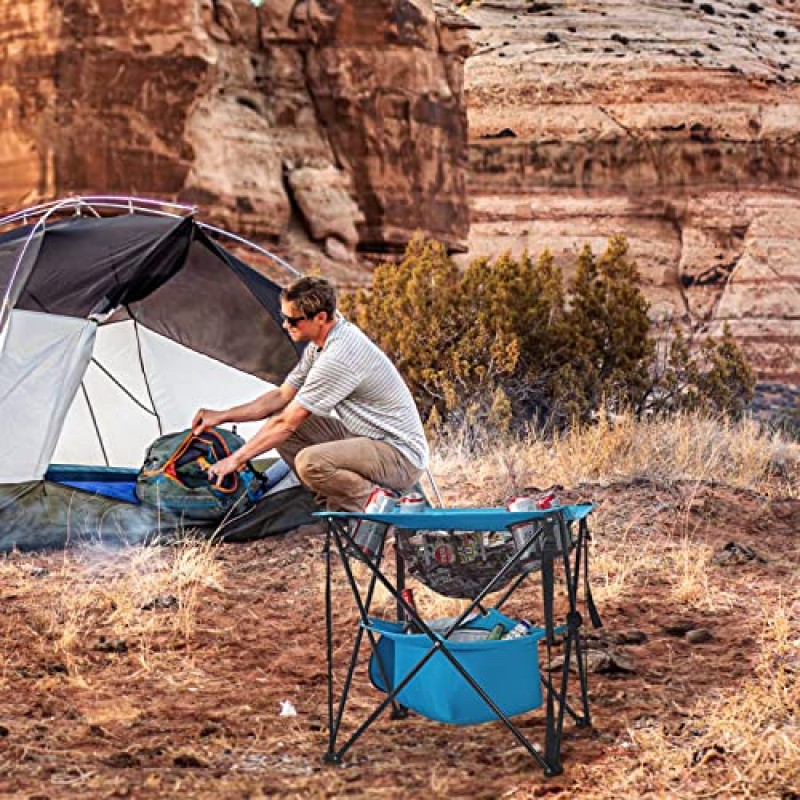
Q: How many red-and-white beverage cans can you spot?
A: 4